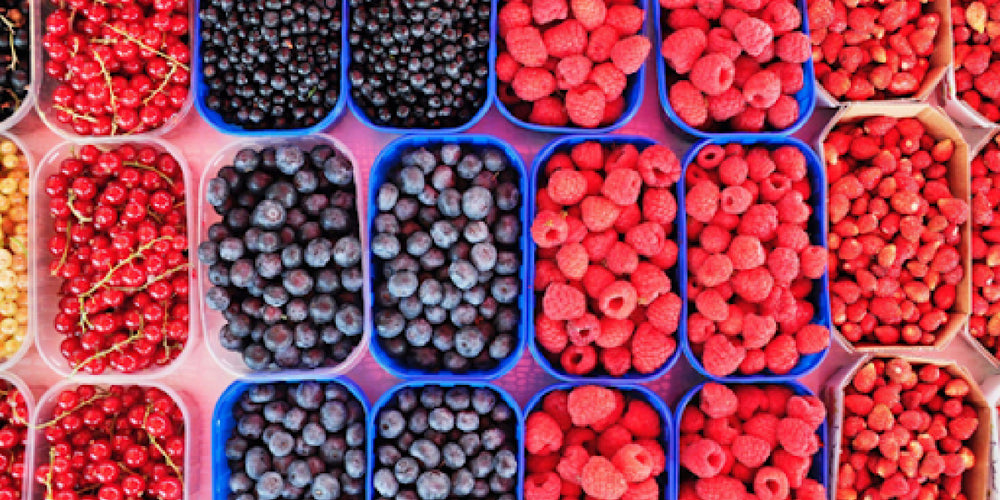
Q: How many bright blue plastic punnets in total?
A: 11